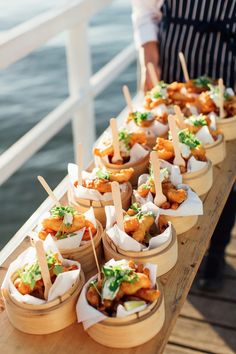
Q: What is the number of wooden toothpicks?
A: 13